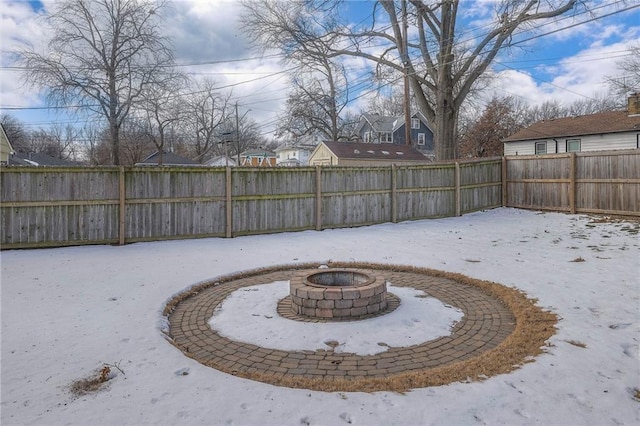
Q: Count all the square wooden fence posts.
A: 7